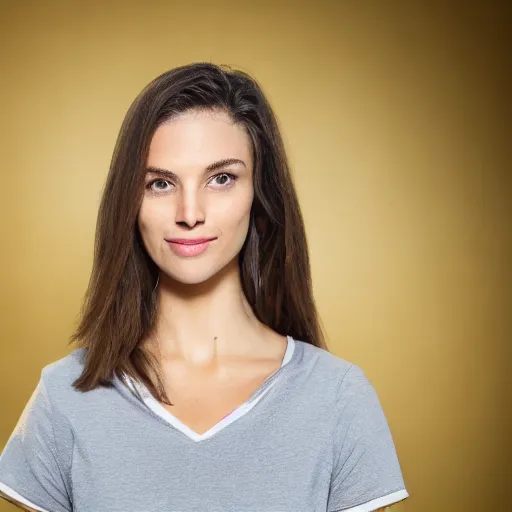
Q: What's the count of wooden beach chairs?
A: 0